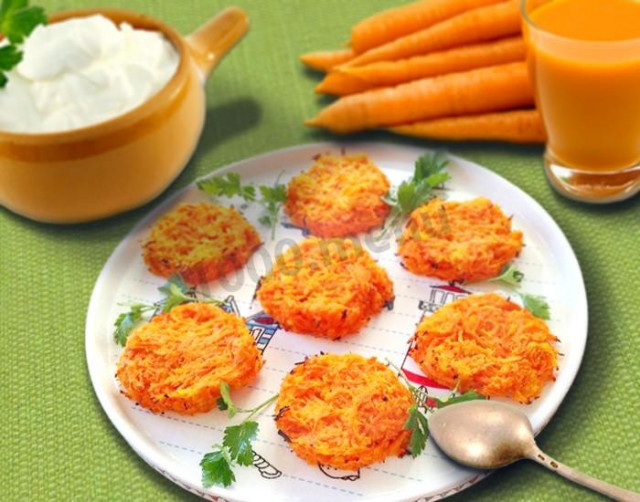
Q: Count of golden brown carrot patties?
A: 7